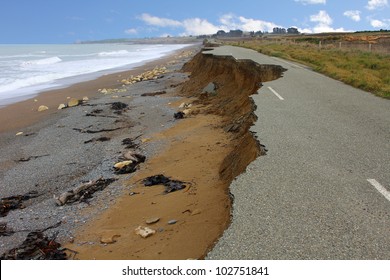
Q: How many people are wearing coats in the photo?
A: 0